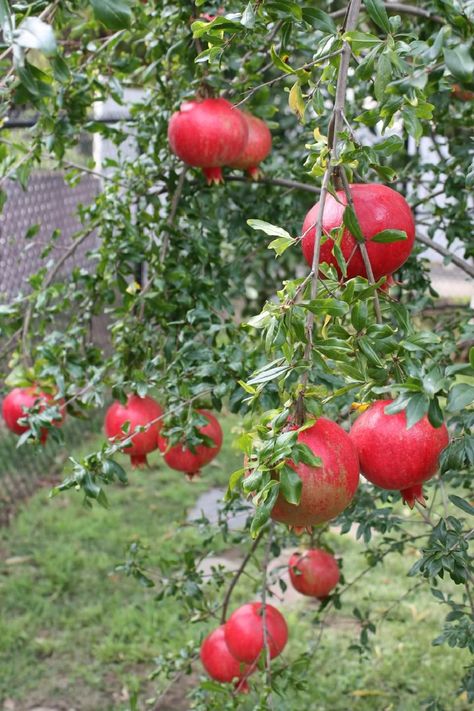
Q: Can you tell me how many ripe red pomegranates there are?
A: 11